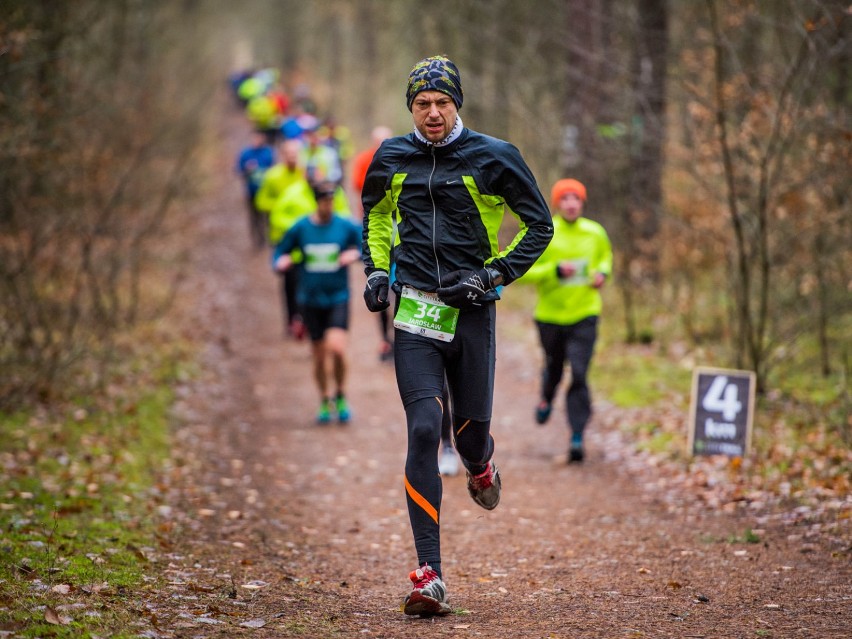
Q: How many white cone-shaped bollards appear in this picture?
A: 0